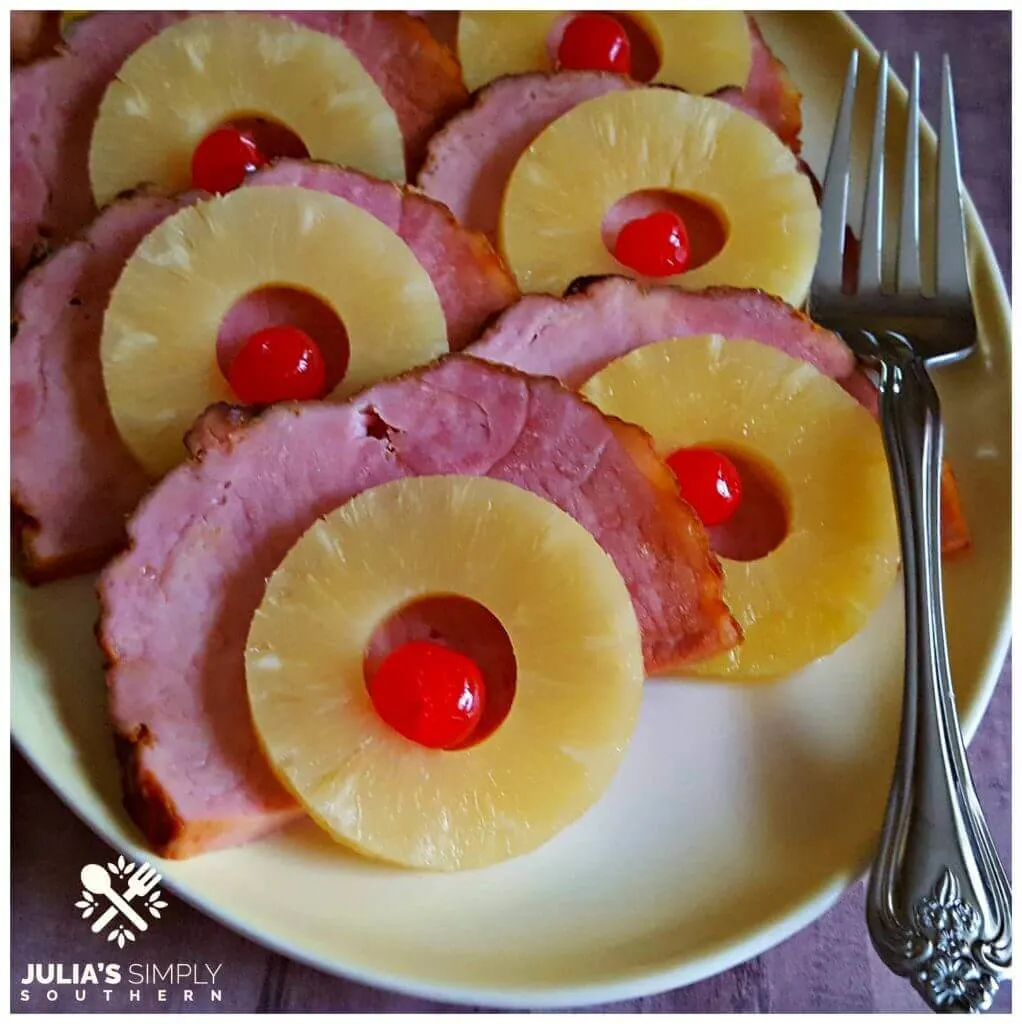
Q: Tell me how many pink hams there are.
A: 6